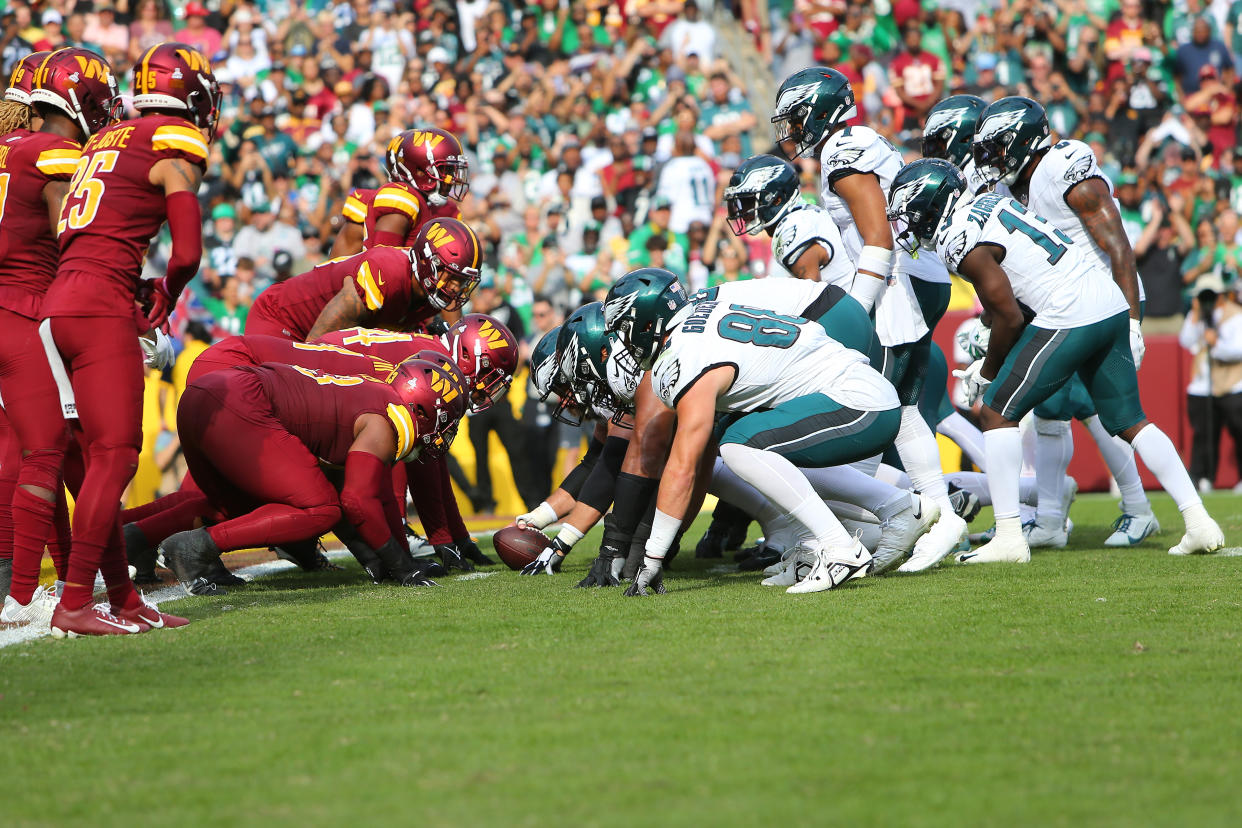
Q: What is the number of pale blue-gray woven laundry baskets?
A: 0